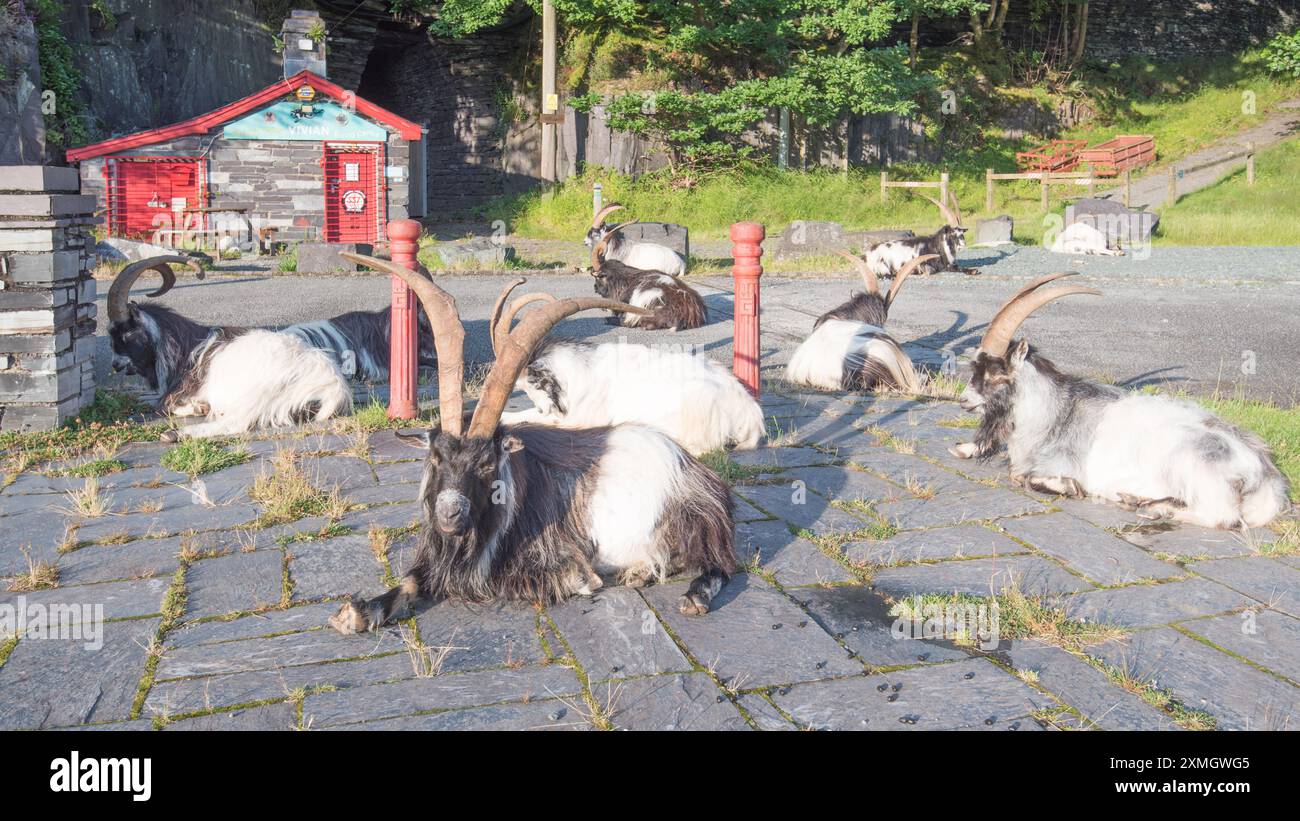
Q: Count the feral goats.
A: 10